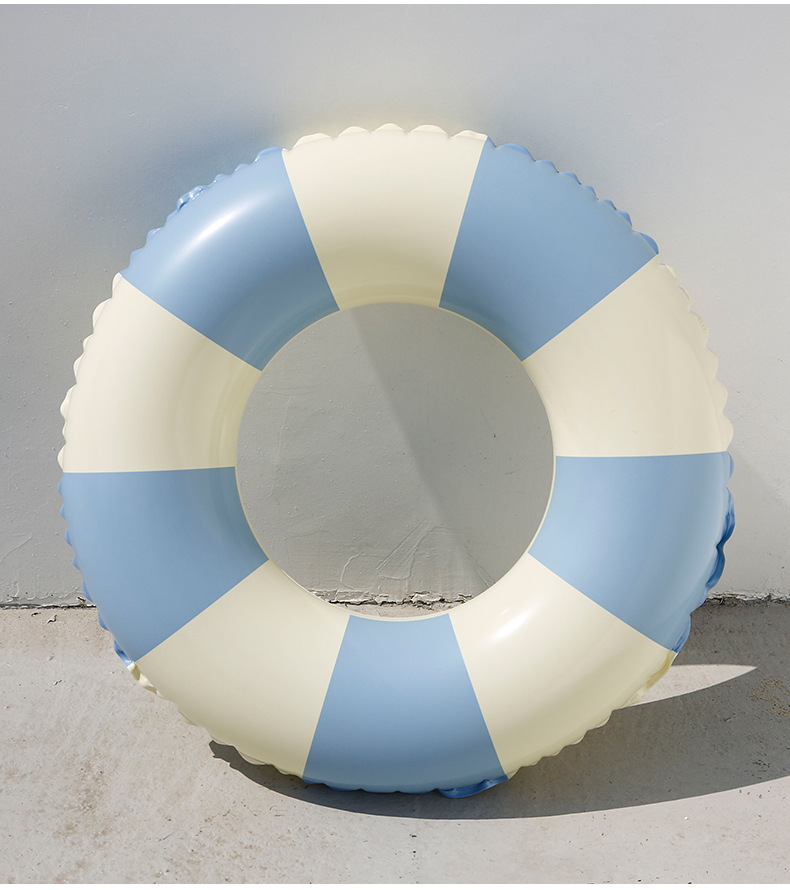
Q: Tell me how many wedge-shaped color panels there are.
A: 10